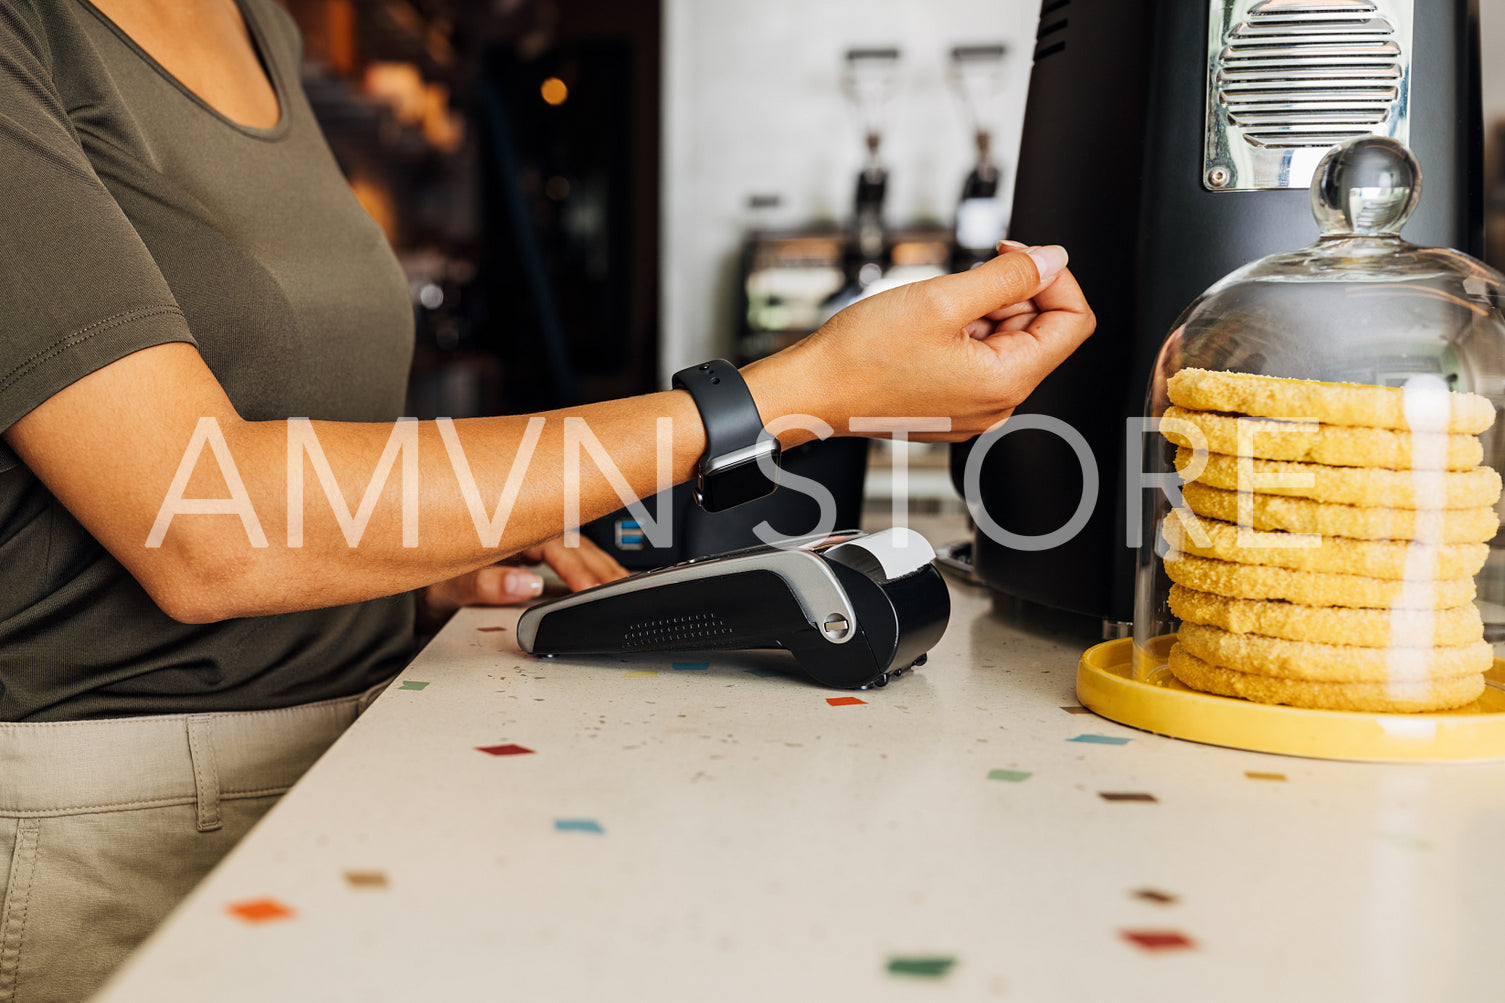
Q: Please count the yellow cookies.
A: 9